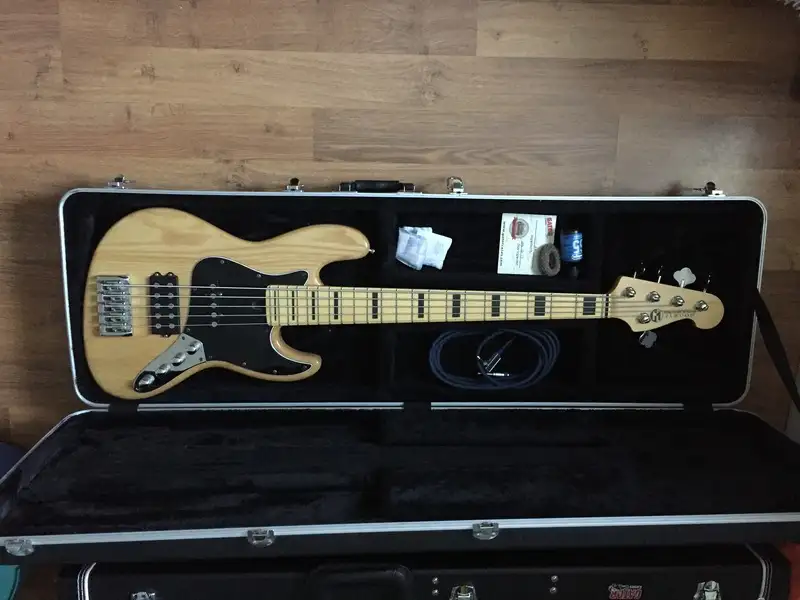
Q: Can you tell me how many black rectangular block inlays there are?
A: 10